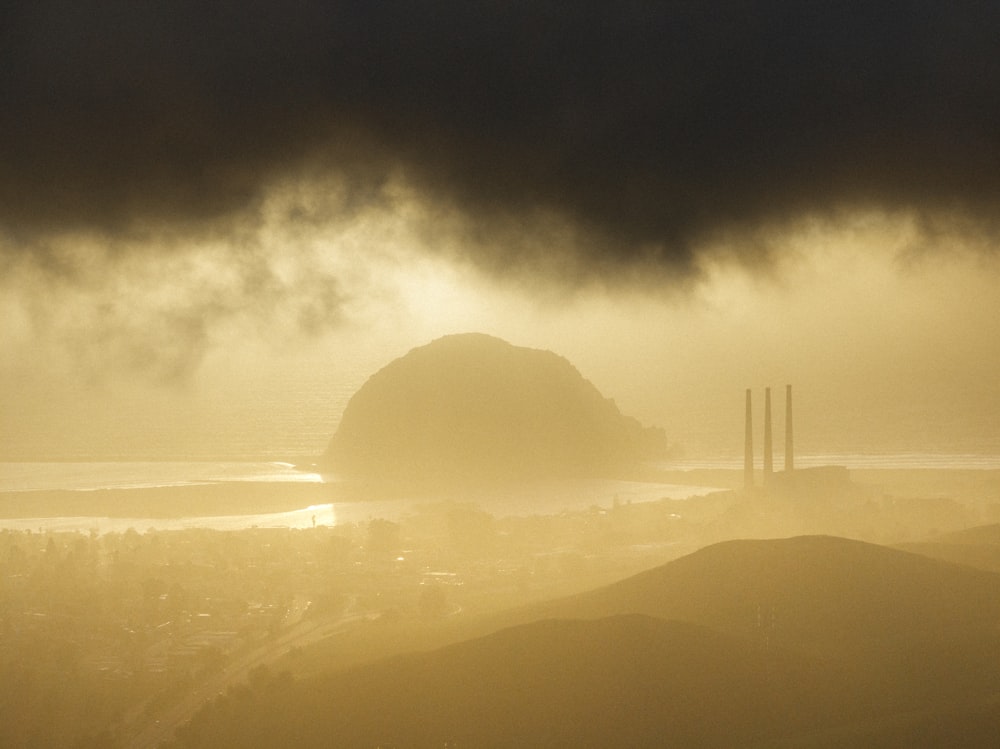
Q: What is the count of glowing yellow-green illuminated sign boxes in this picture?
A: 0